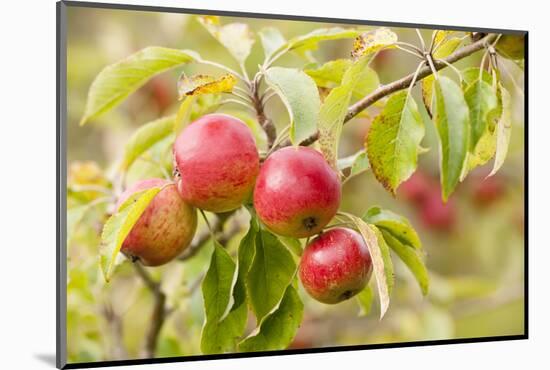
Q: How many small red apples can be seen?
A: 4